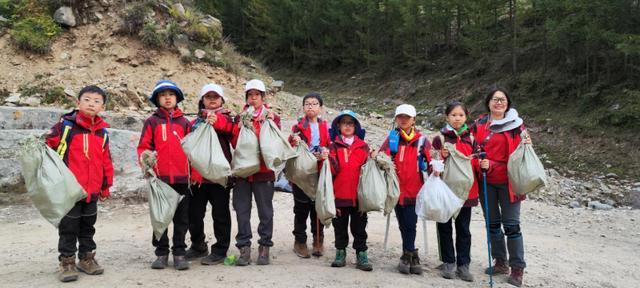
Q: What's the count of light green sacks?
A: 11